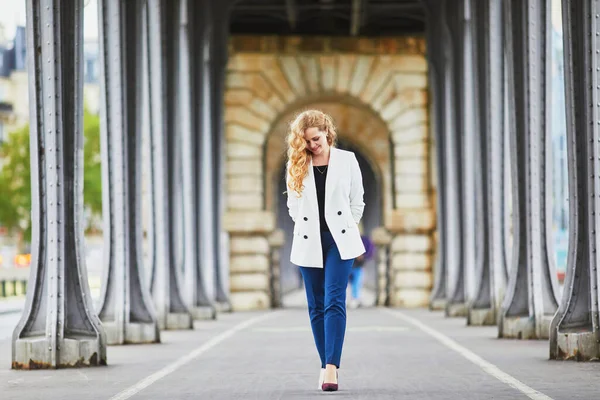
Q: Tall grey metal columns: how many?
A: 10